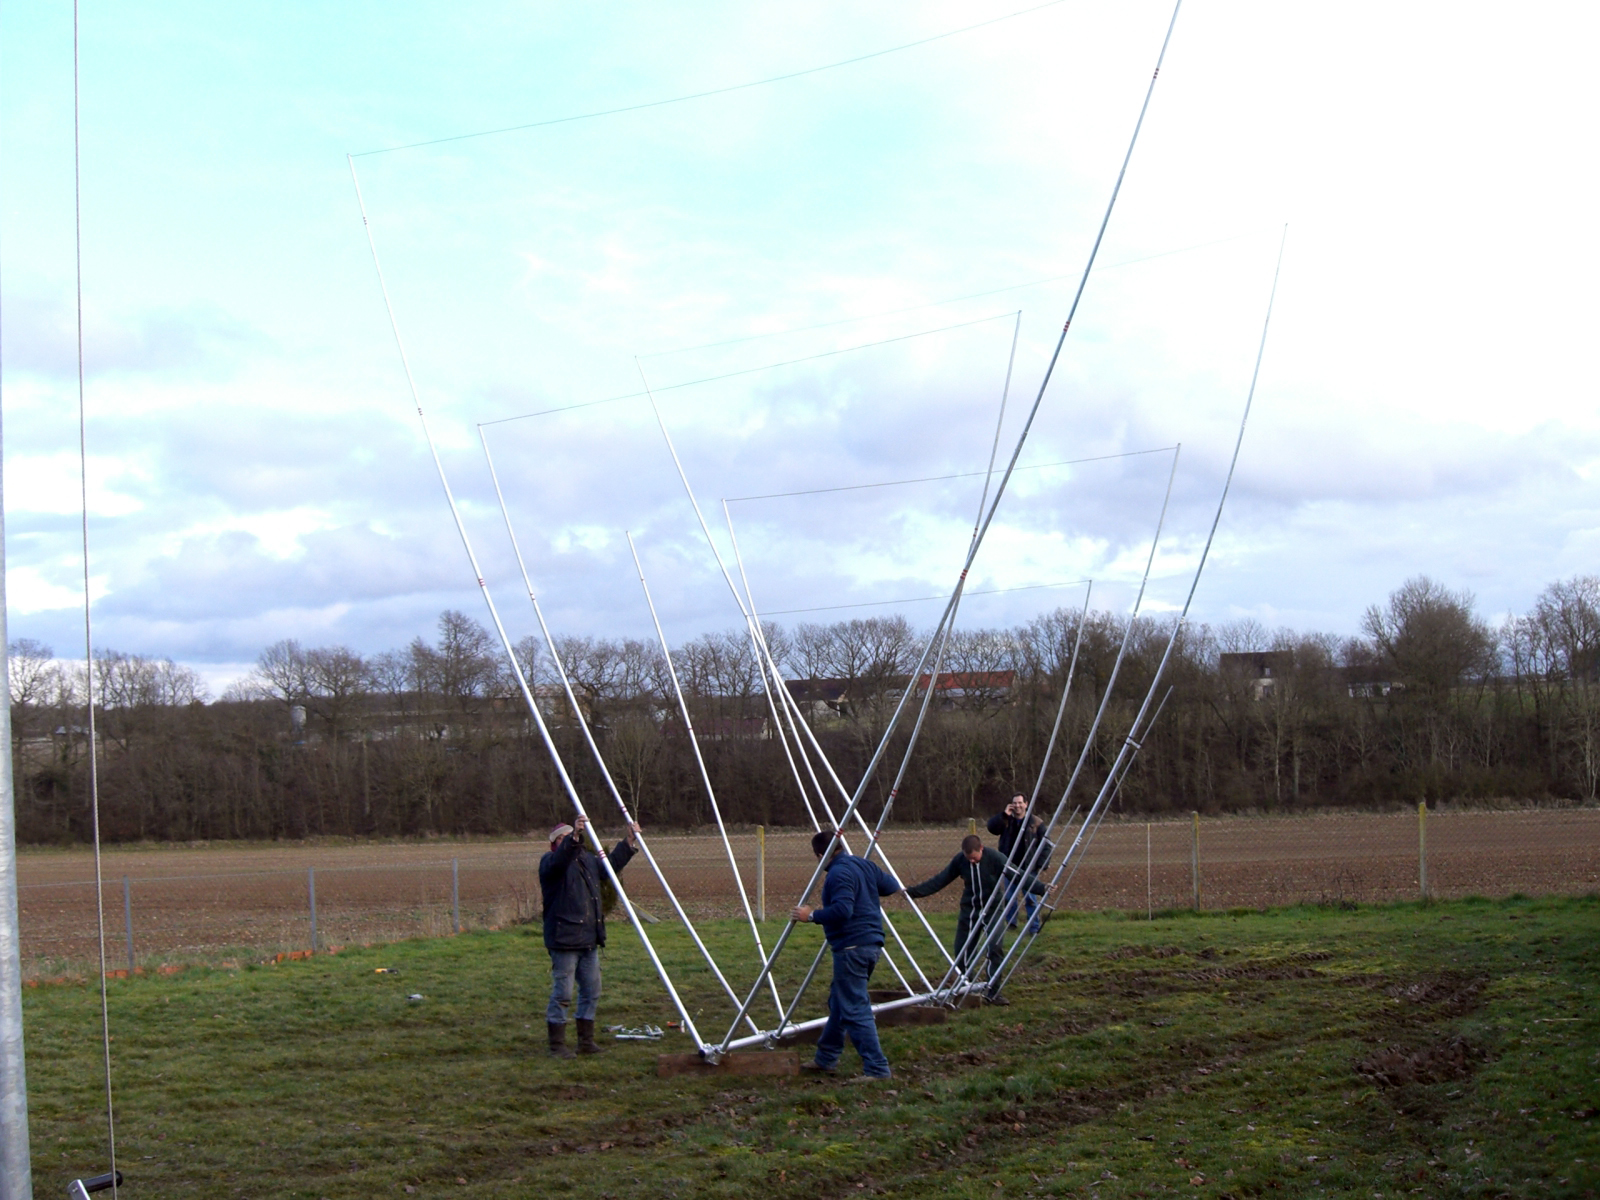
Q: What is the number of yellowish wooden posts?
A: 4